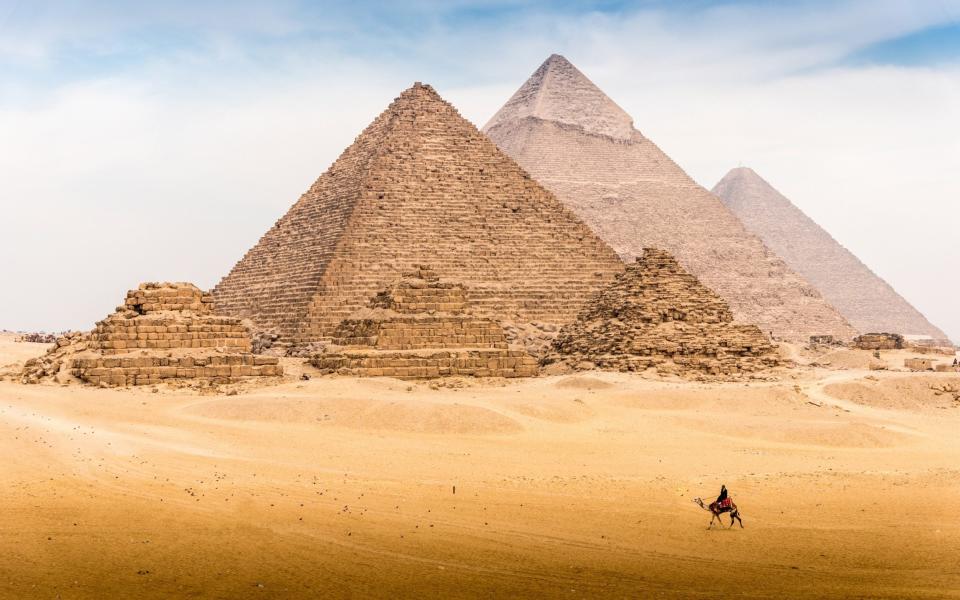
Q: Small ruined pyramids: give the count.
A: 3